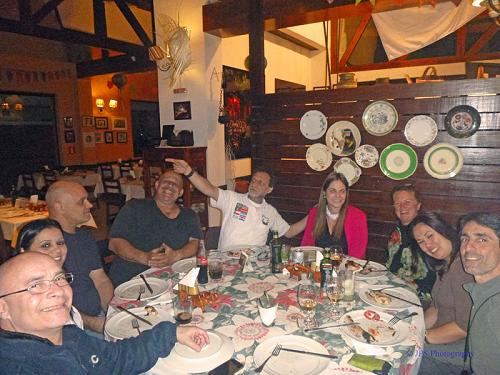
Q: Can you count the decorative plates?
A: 10